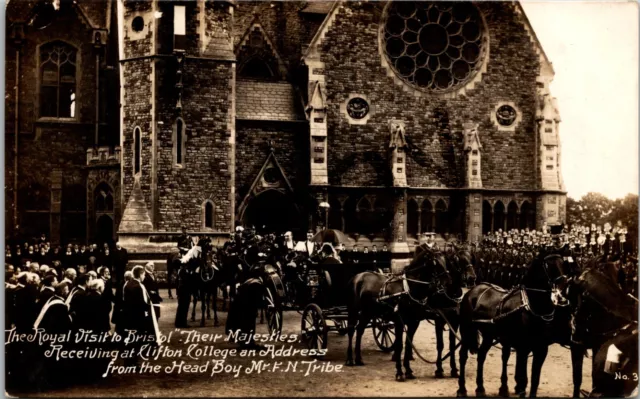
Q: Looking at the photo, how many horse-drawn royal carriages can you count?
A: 1